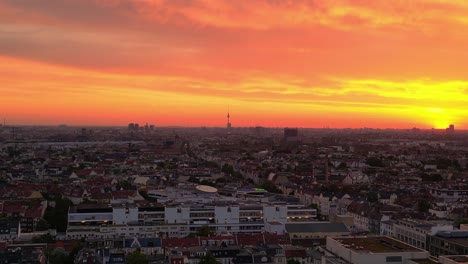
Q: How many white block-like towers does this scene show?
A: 4